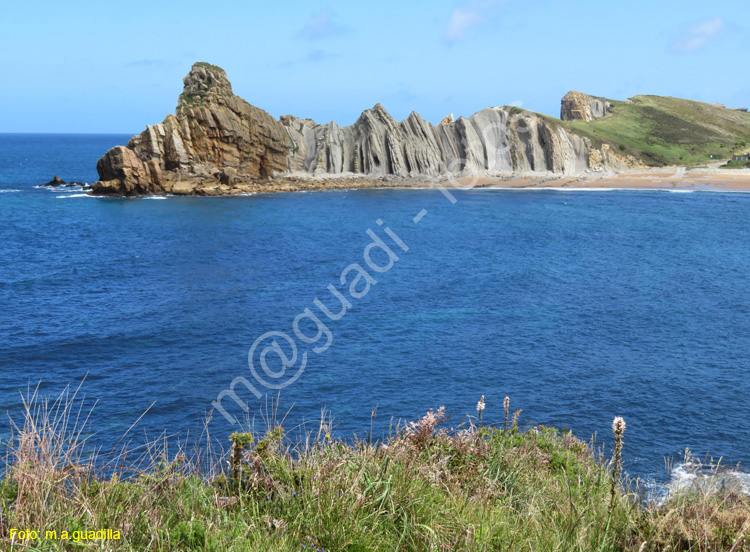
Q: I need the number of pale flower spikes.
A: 3